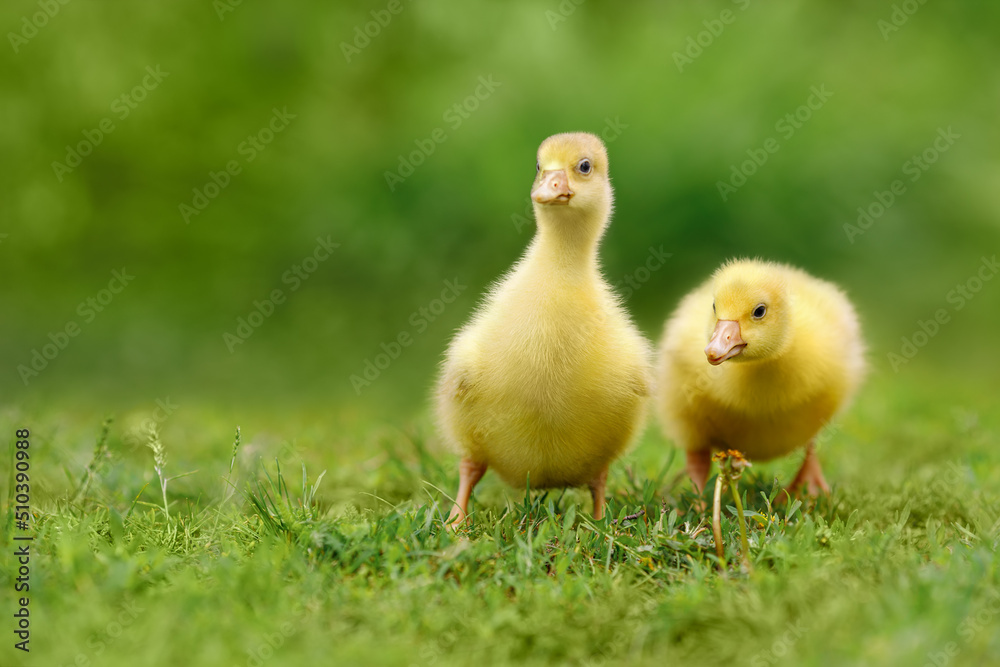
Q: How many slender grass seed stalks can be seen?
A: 3